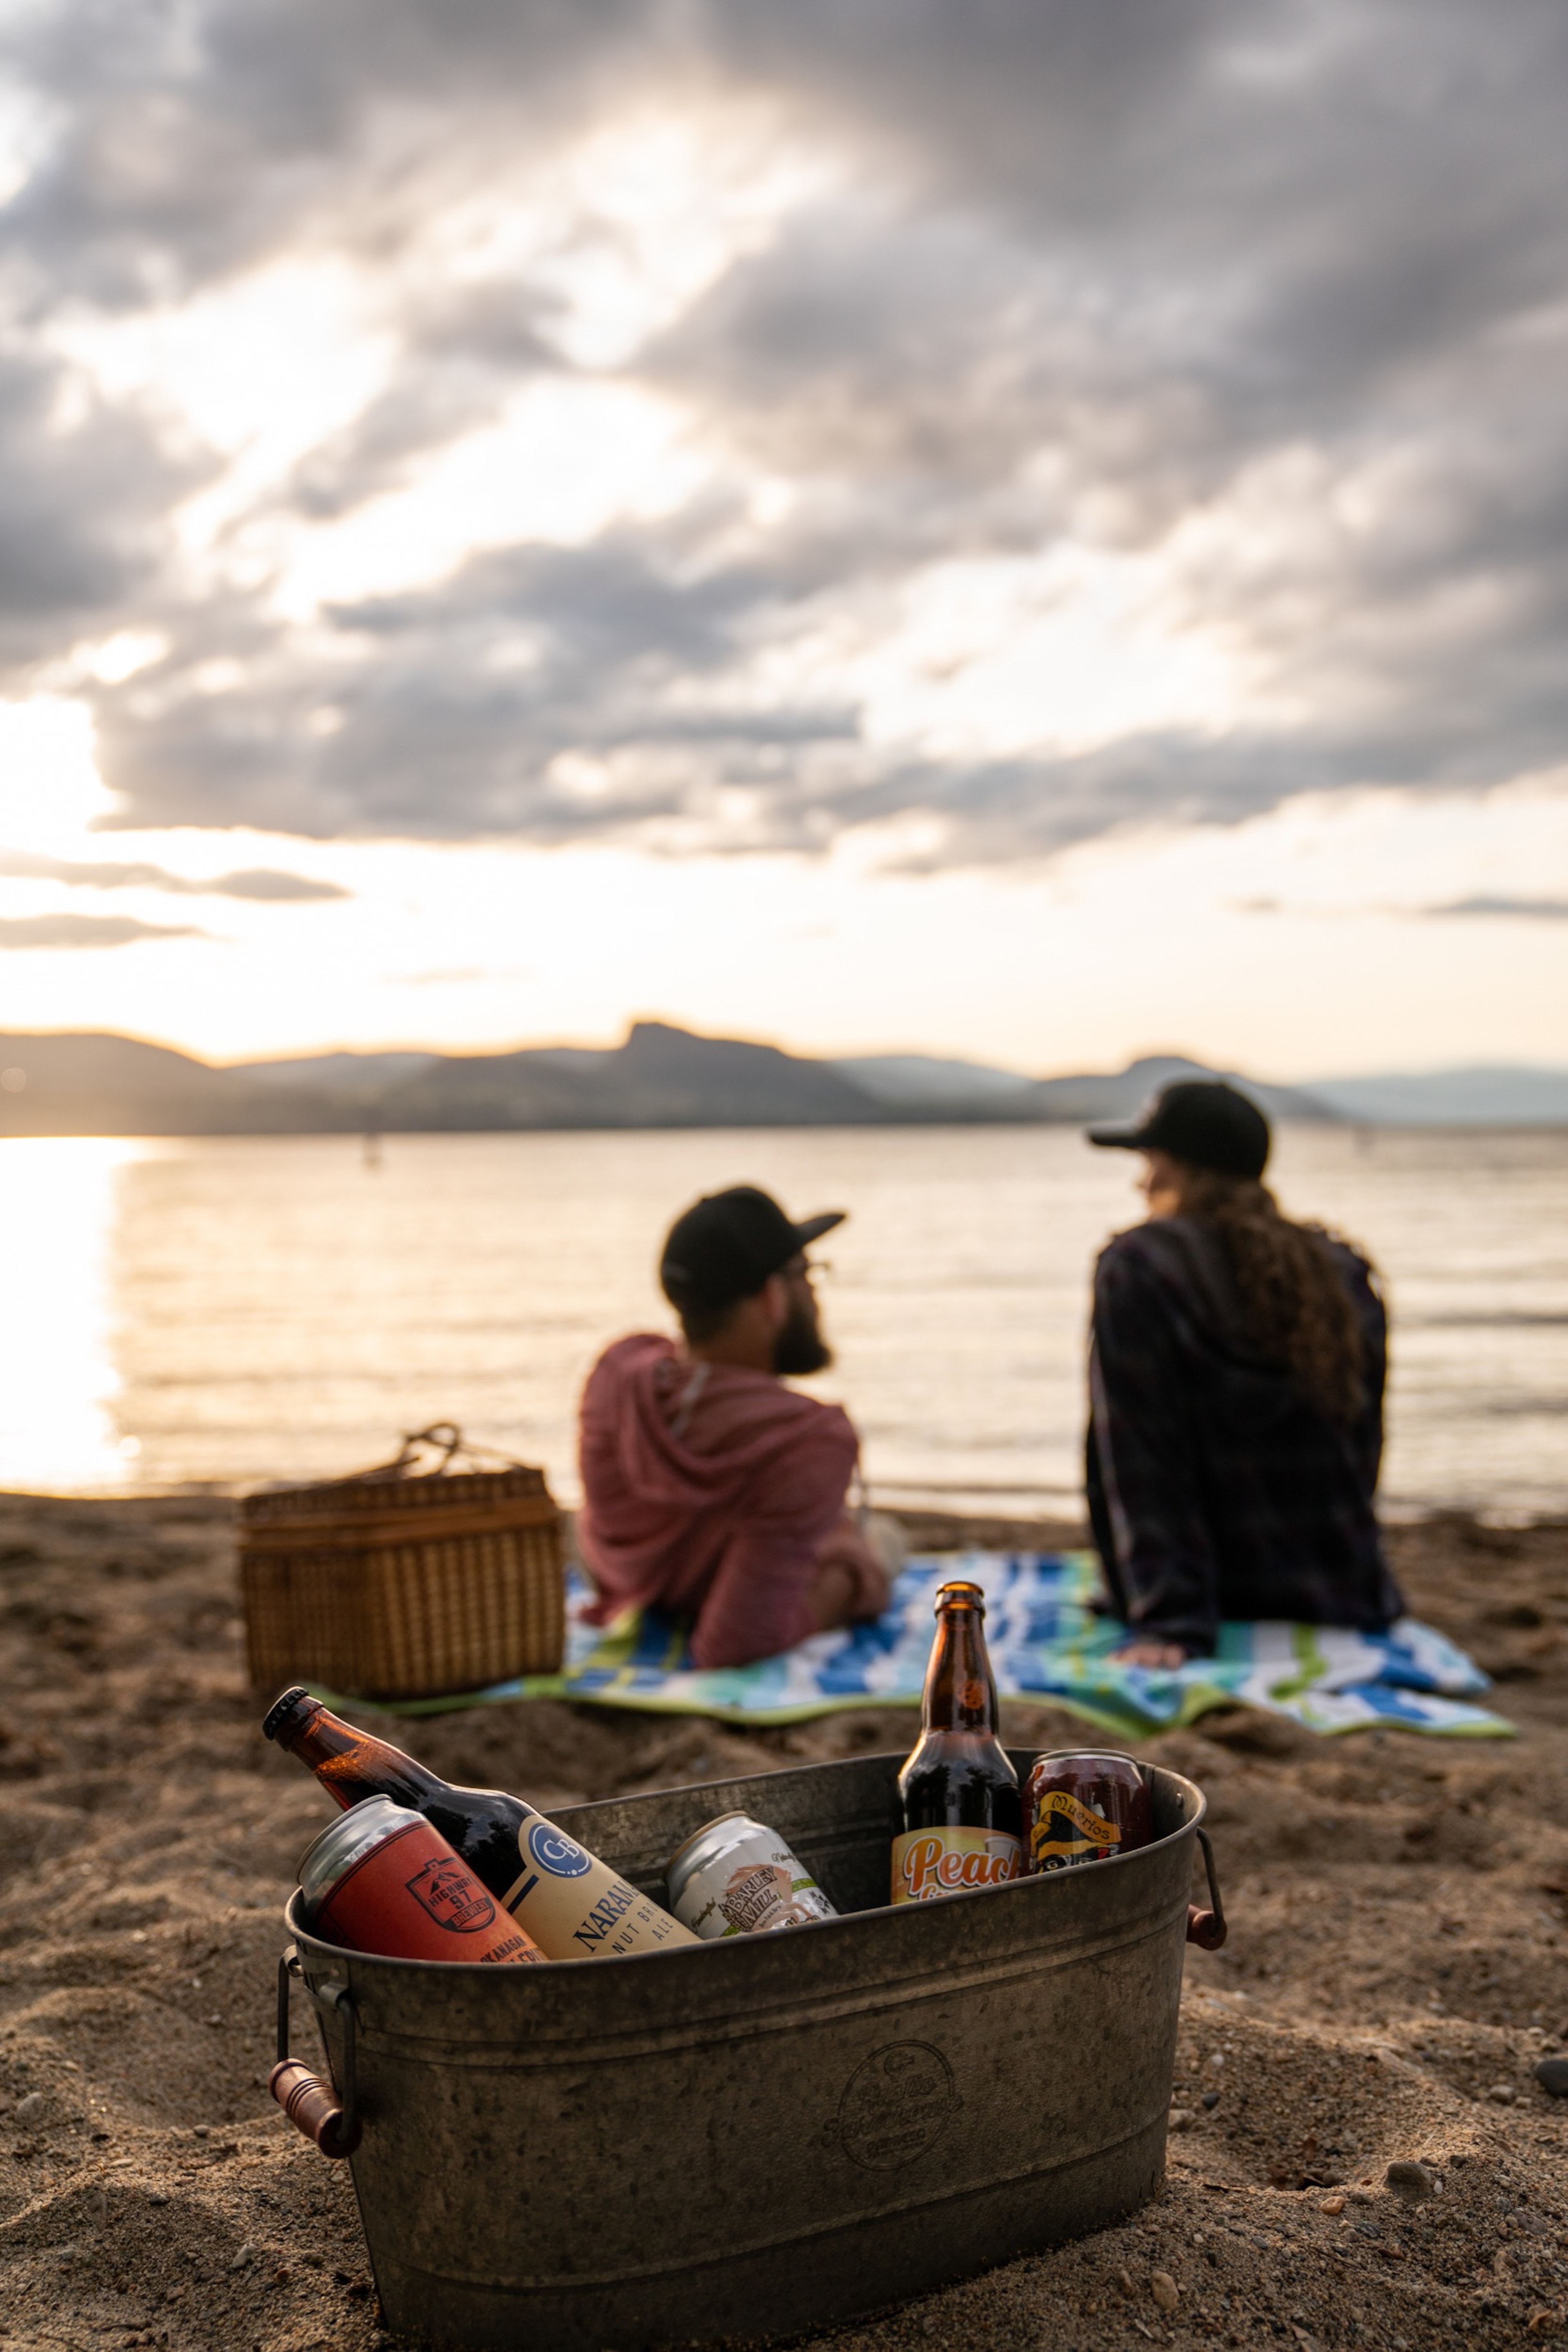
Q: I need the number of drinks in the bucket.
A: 5